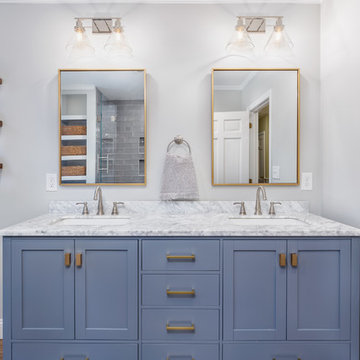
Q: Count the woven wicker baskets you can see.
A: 3